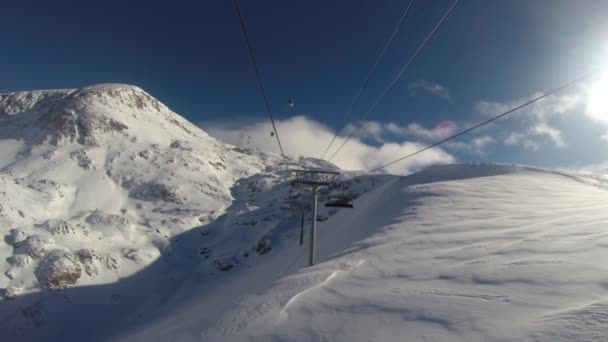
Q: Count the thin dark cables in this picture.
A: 4